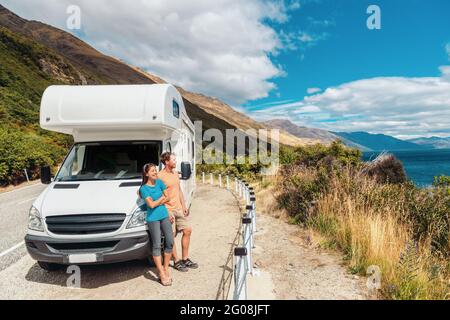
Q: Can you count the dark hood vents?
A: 2